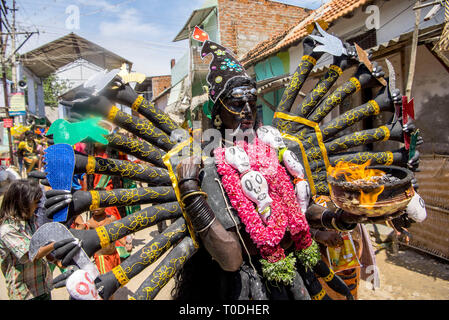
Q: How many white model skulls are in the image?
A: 7